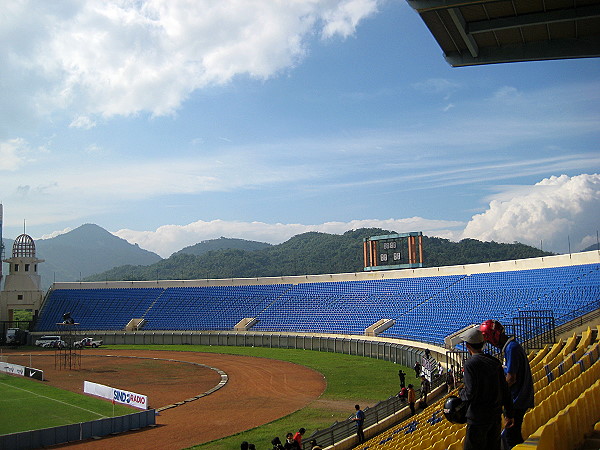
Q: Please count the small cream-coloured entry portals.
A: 4